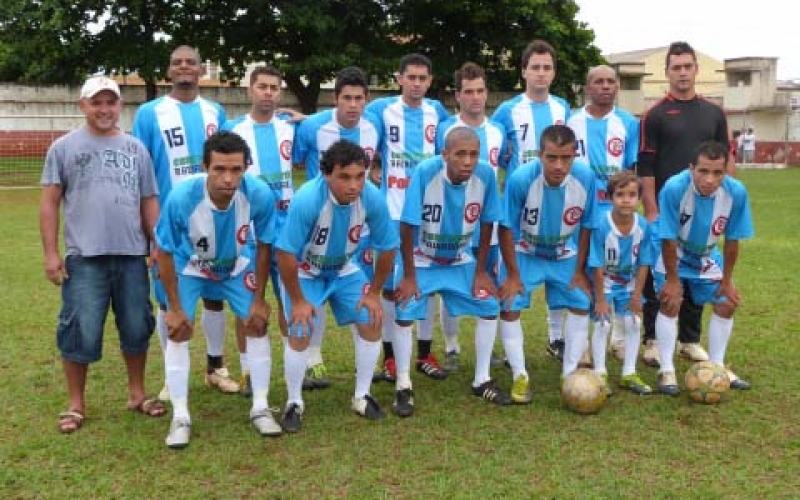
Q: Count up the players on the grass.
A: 14